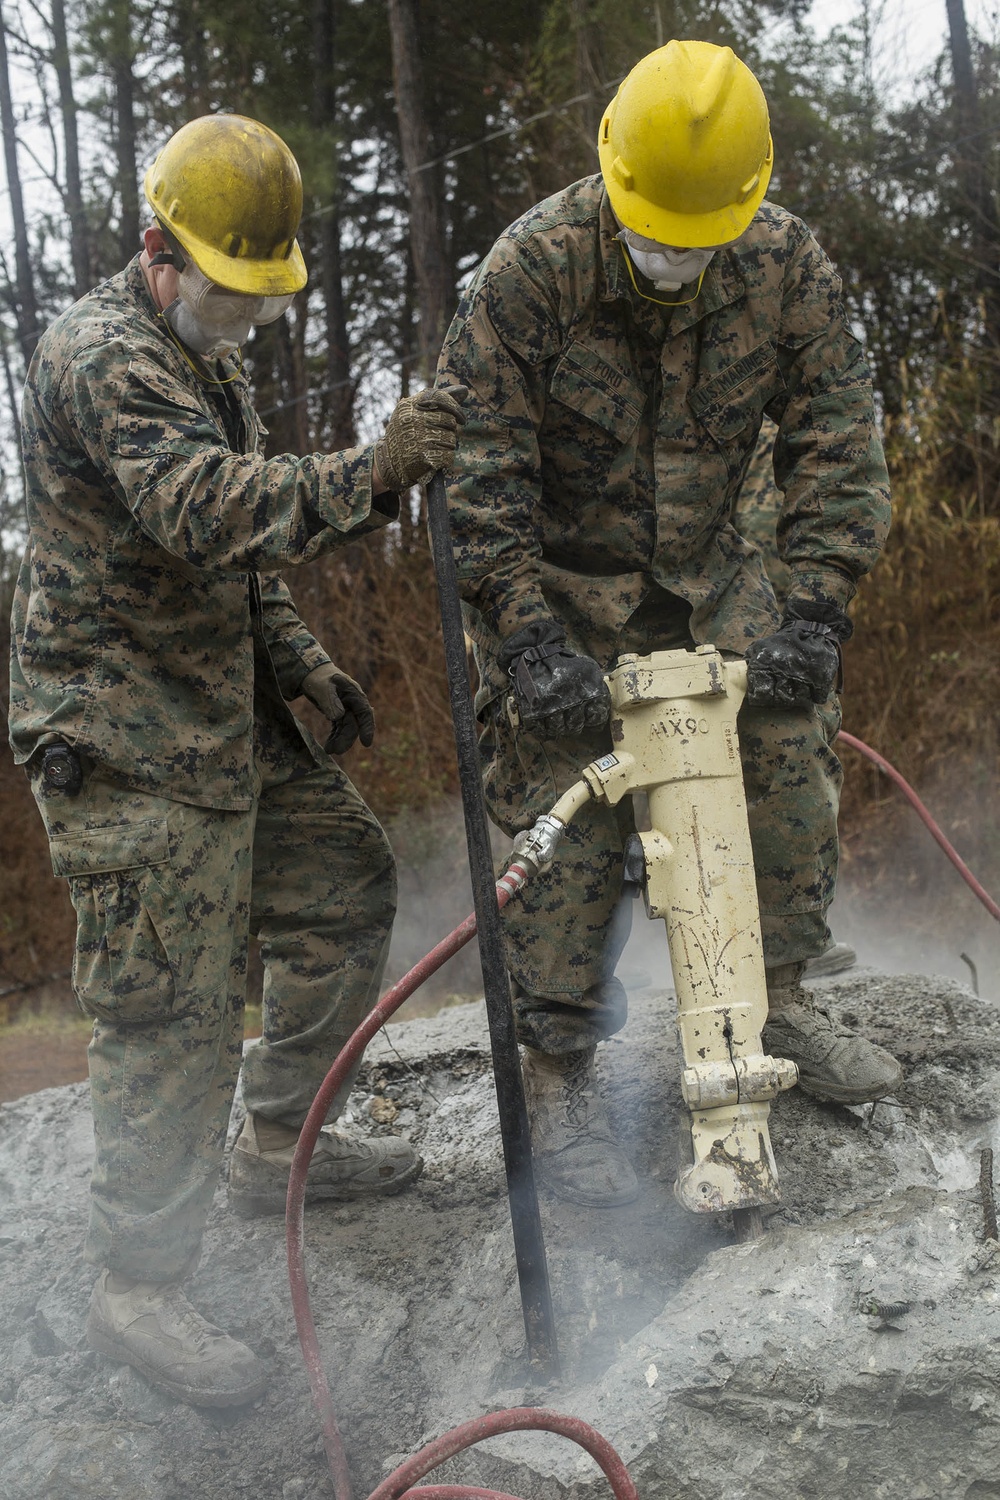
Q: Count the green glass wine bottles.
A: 0